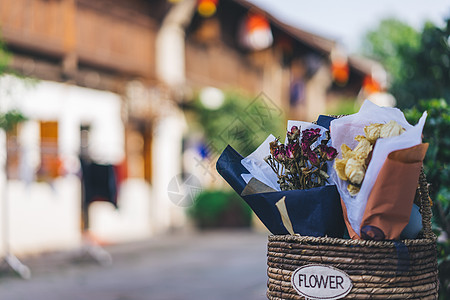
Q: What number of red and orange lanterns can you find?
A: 4